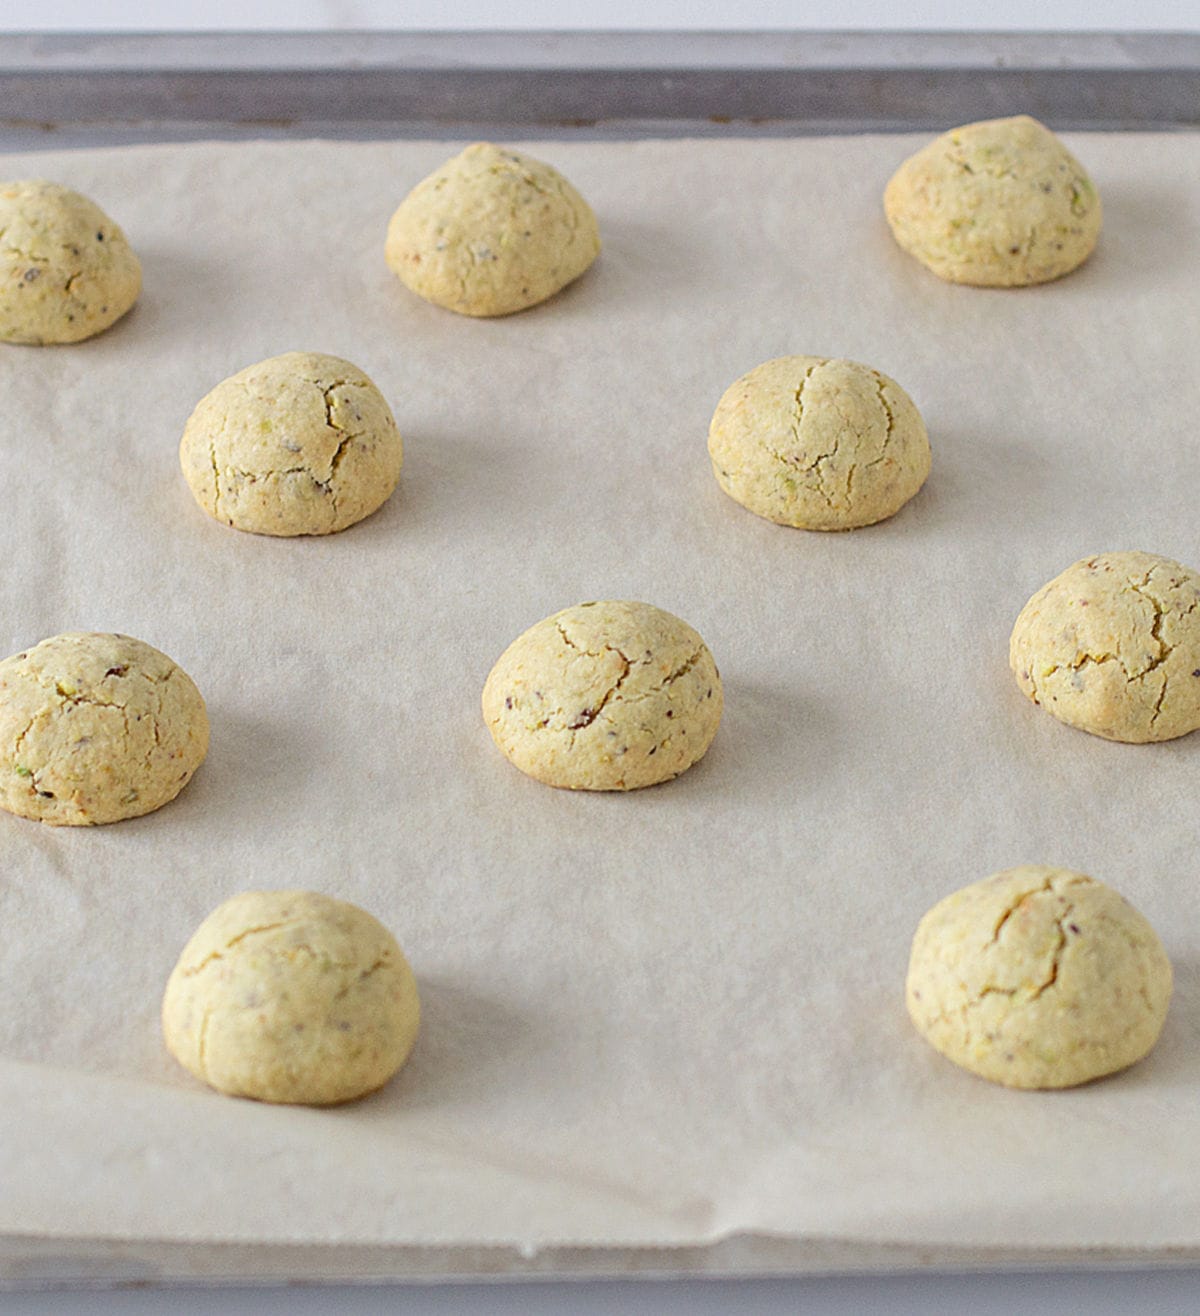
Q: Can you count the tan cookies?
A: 10